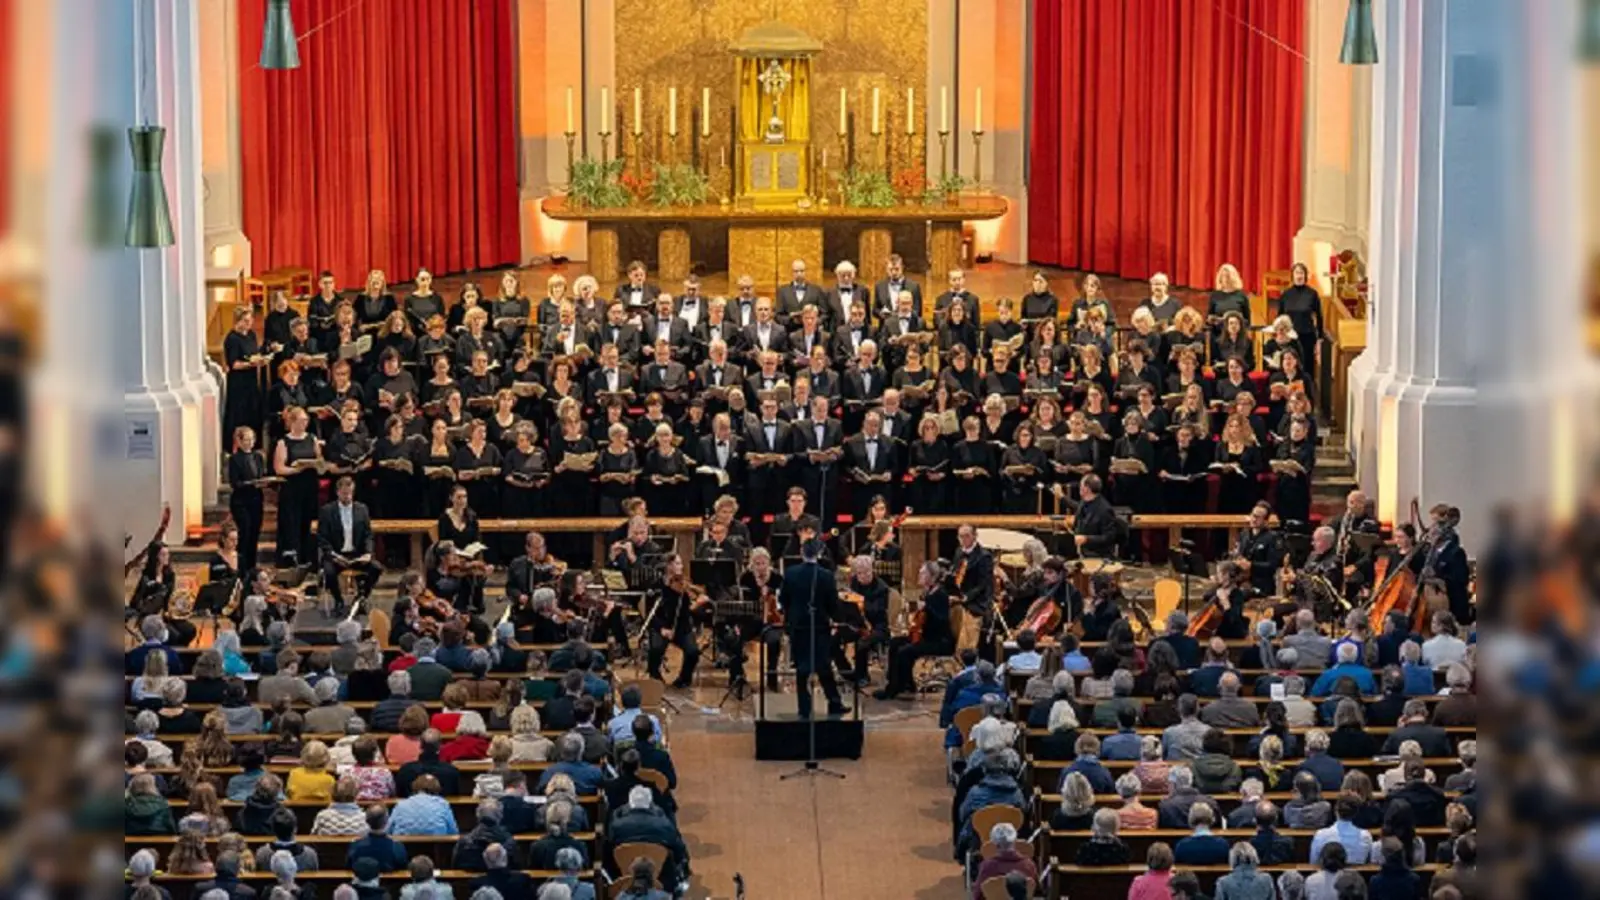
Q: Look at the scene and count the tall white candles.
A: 10